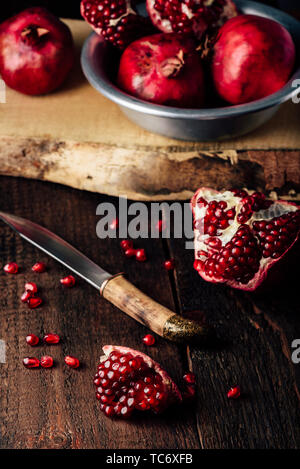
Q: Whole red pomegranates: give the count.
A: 3